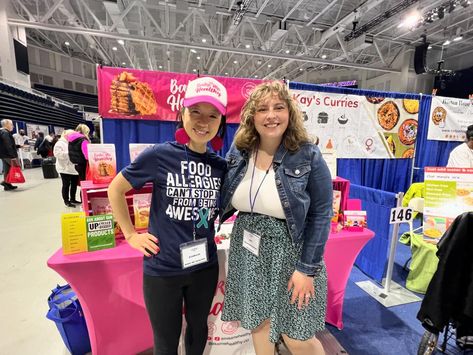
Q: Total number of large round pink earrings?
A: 2